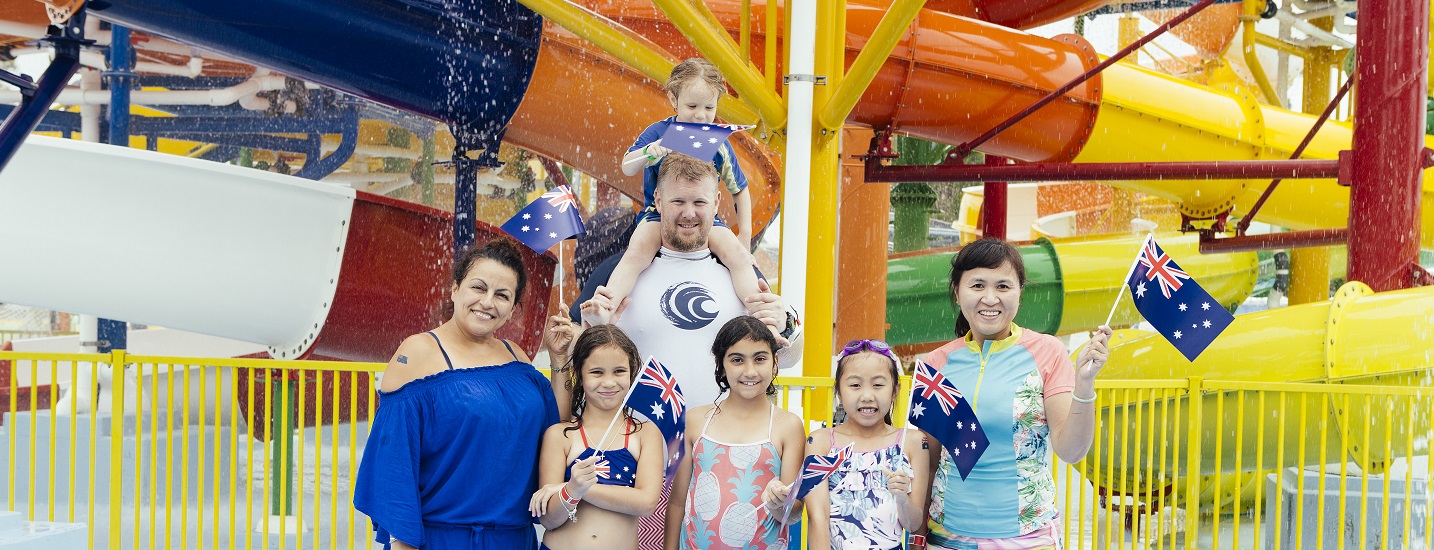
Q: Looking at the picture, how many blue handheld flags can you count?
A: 6